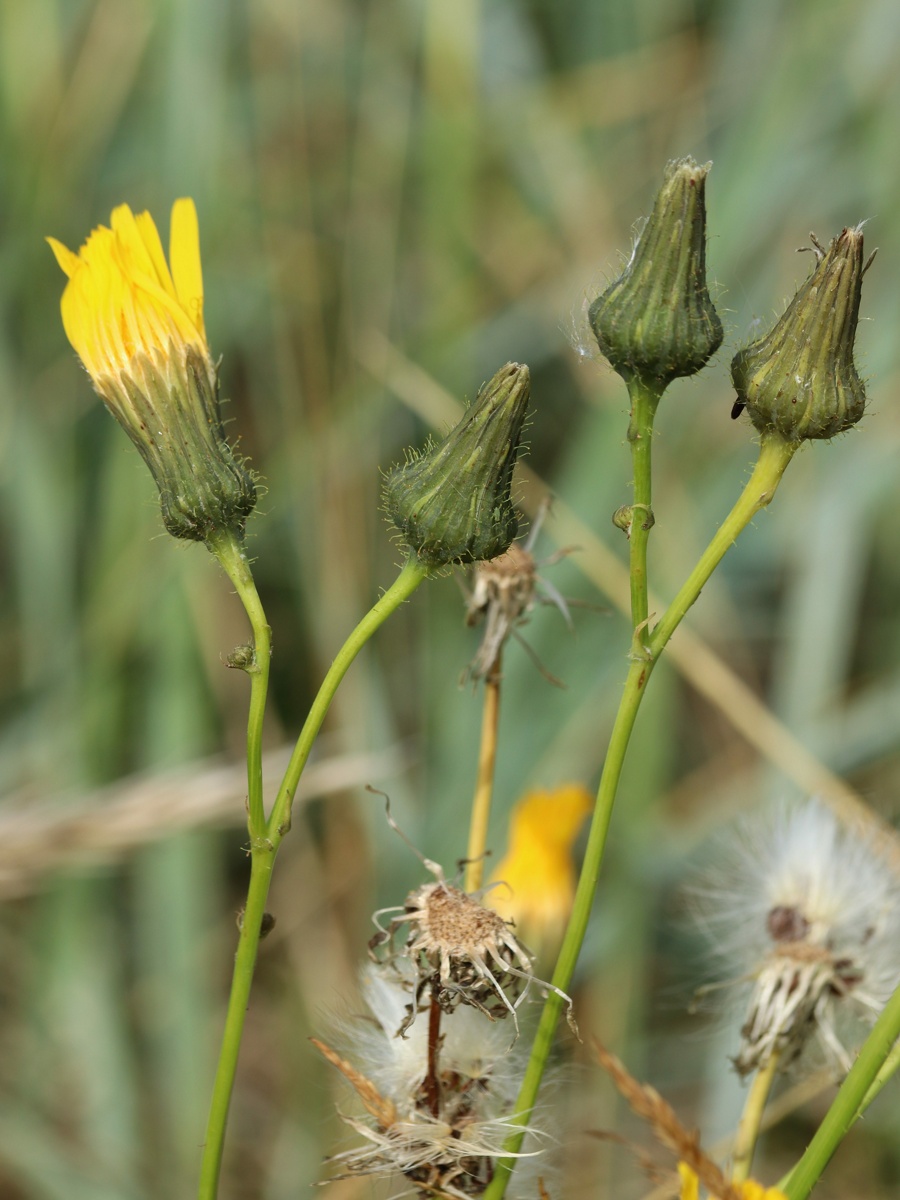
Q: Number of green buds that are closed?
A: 3